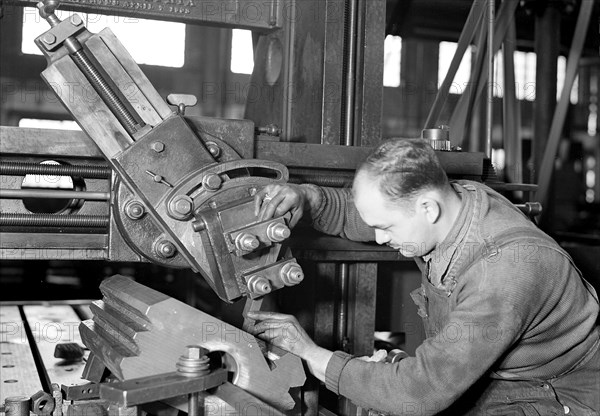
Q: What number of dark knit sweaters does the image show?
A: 1